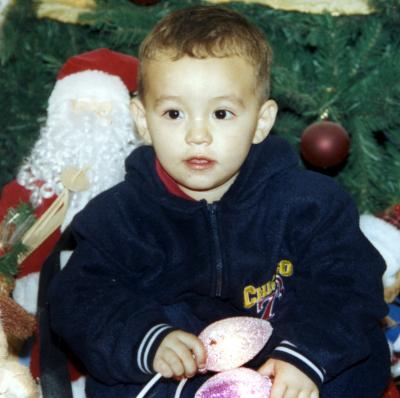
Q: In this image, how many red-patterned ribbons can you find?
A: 0